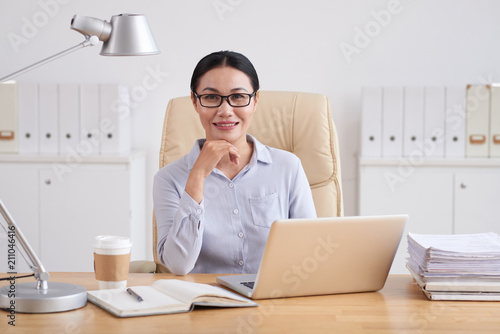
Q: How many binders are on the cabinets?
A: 13